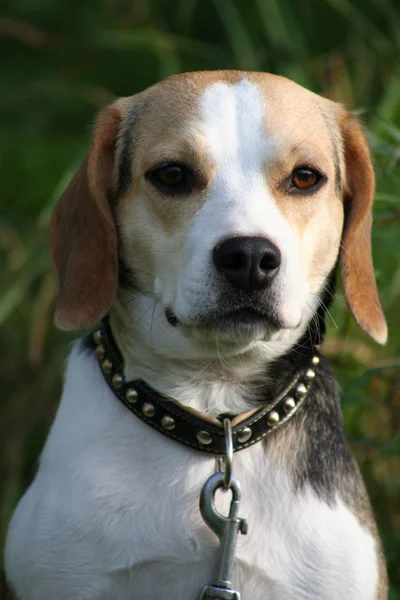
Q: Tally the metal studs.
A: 14